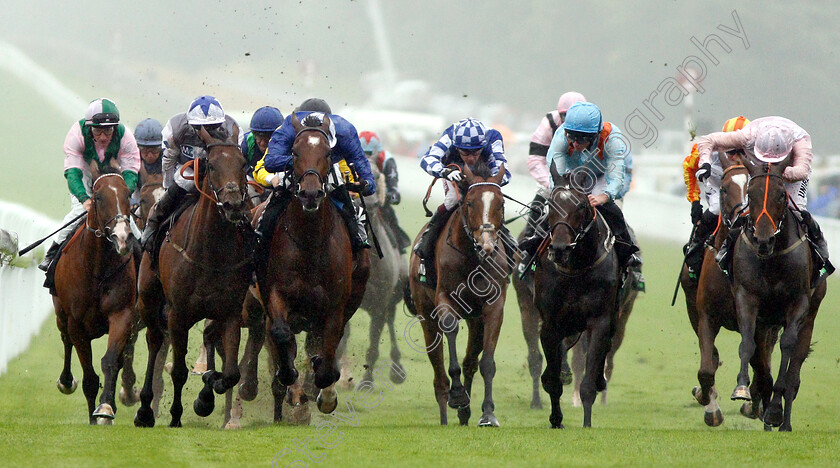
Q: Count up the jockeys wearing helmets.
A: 12